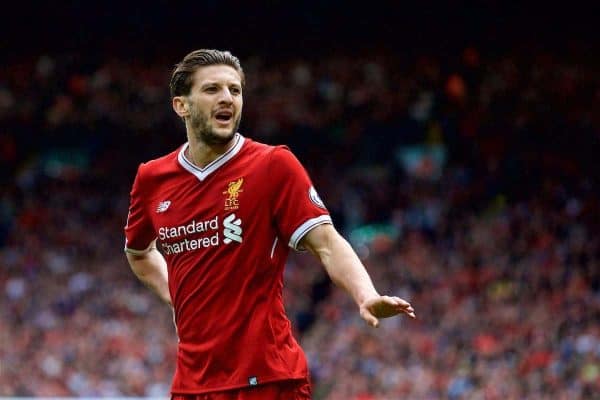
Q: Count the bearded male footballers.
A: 1